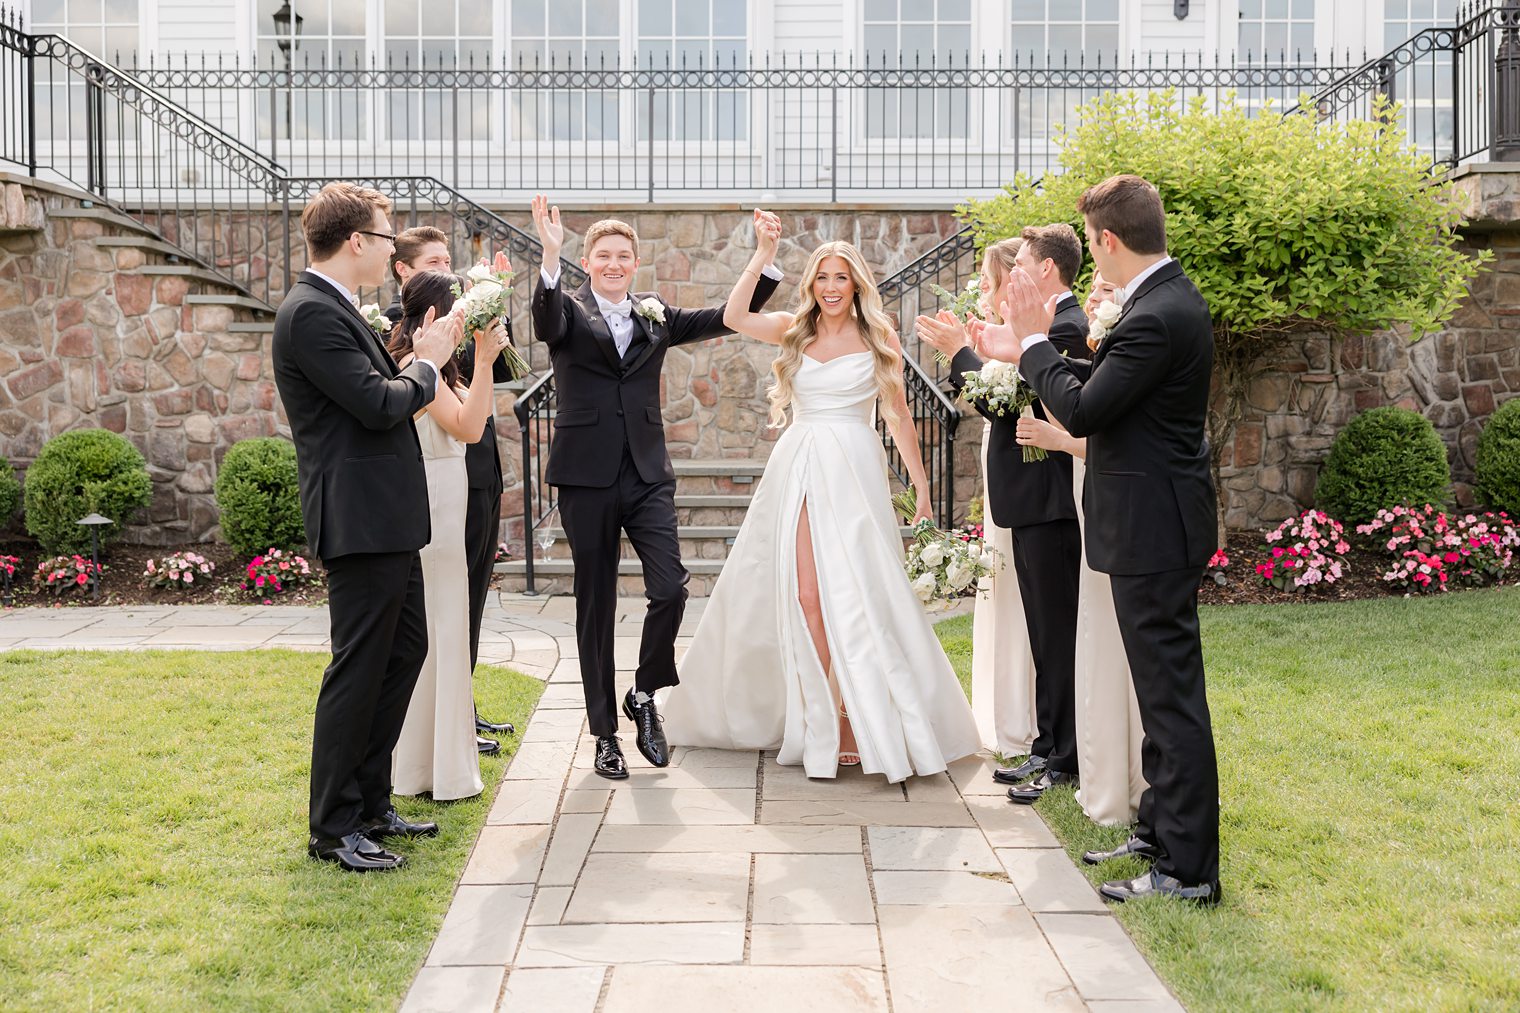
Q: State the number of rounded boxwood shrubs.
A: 5